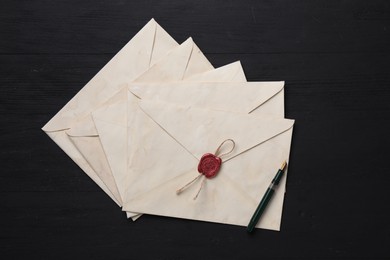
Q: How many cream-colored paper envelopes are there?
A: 5